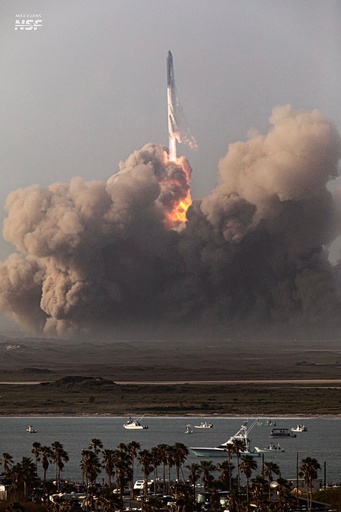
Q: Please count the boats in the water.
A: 9